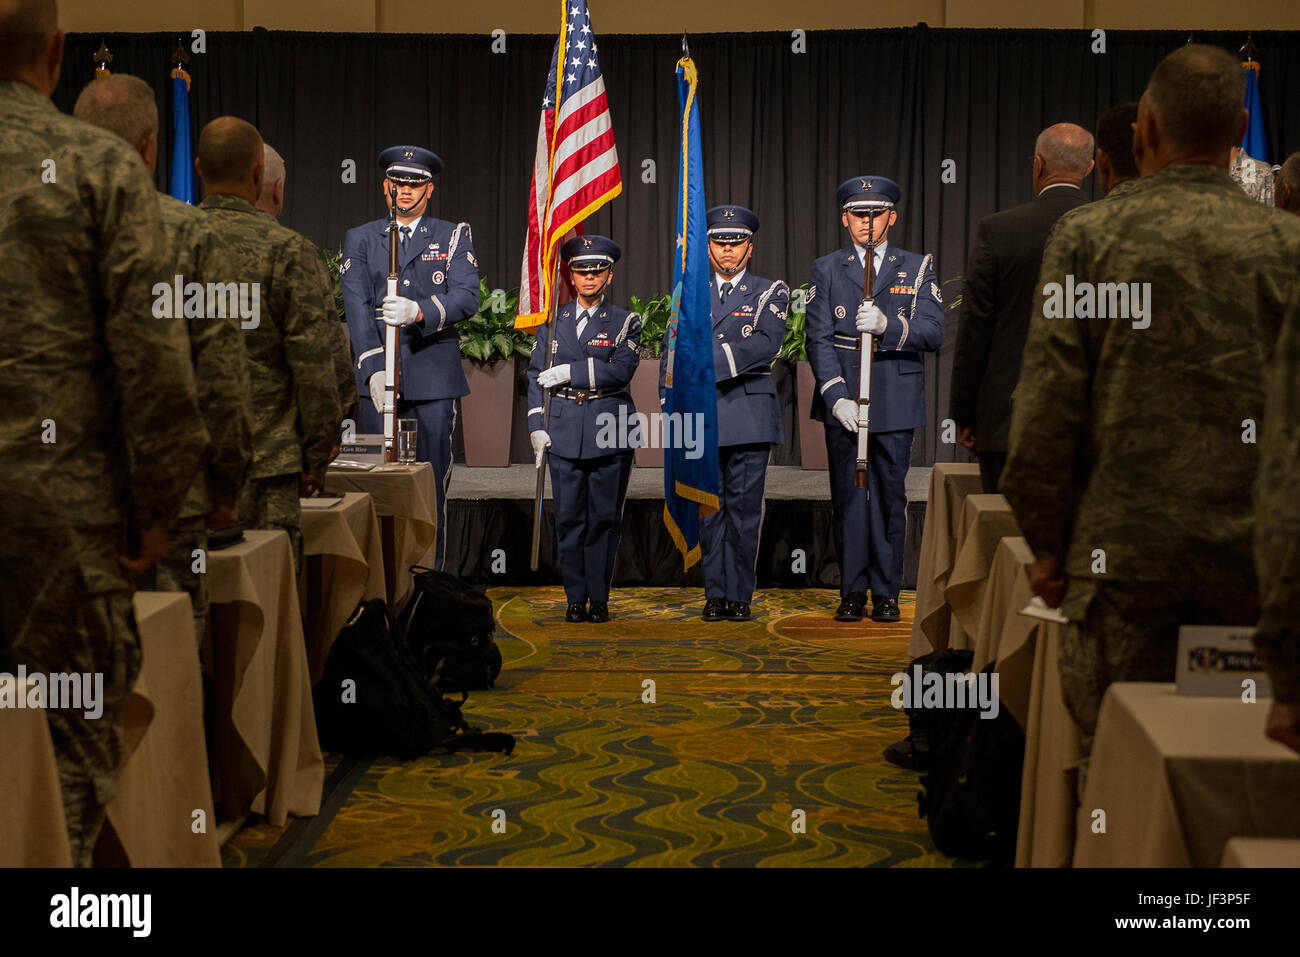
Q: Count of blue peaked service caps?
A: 4